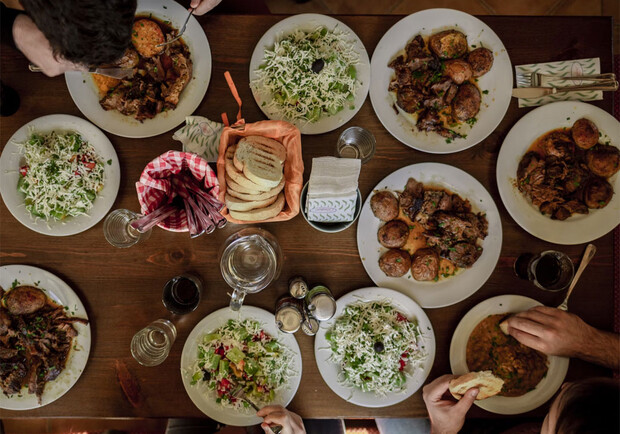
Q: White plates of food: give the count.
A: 10